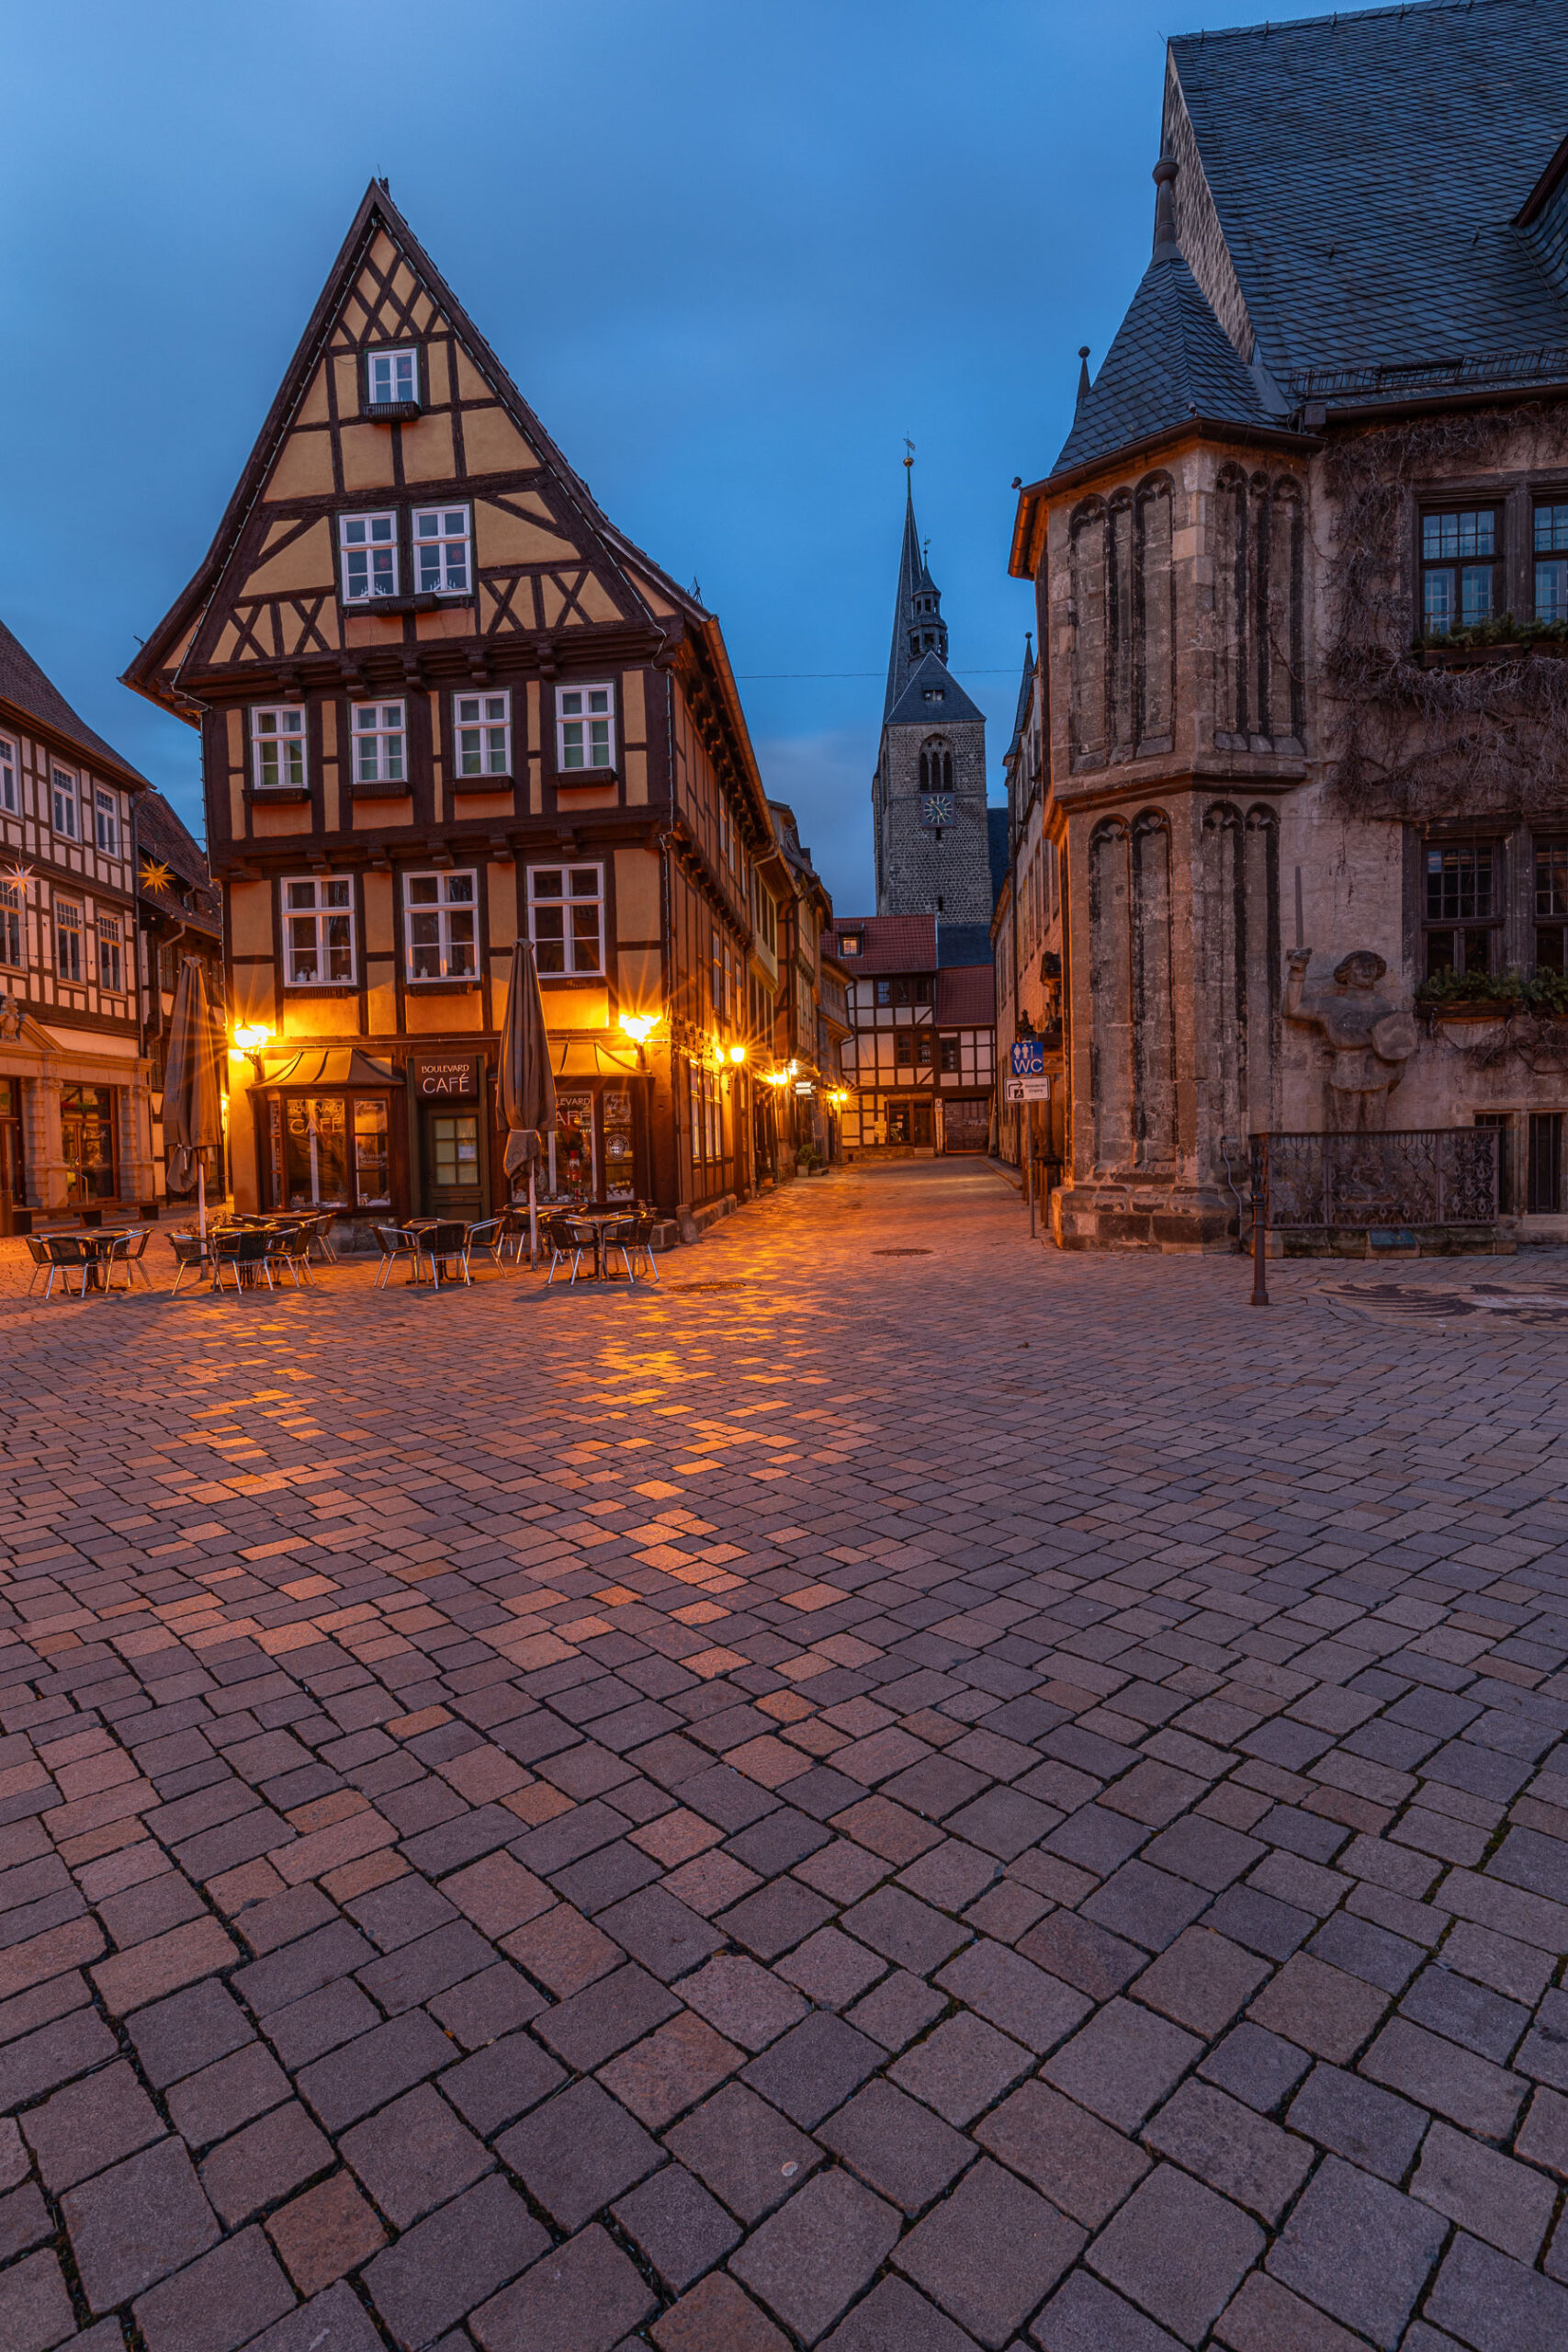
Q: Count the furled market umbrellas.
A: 2